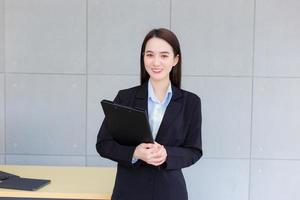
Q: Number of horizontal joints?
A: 2